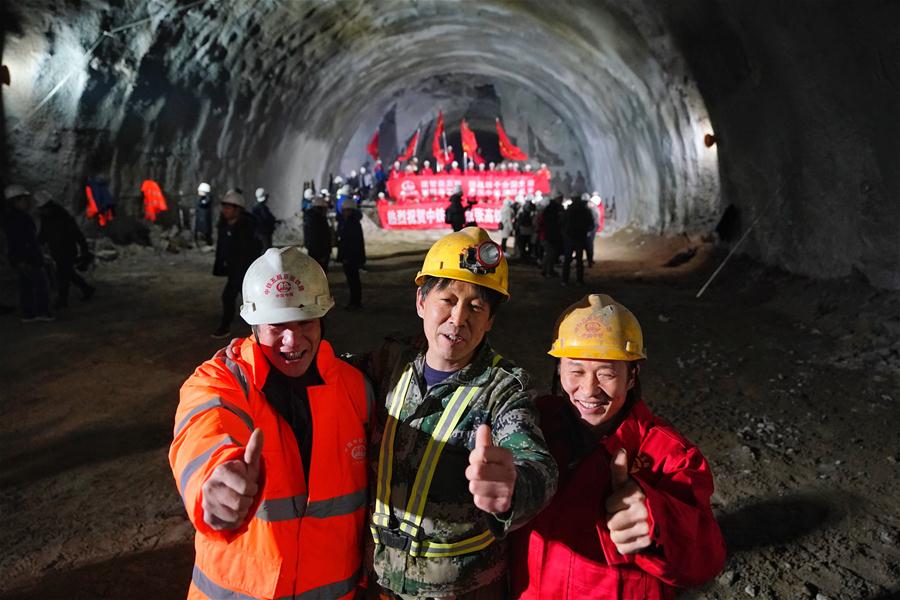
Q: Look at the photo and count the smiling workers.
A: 3